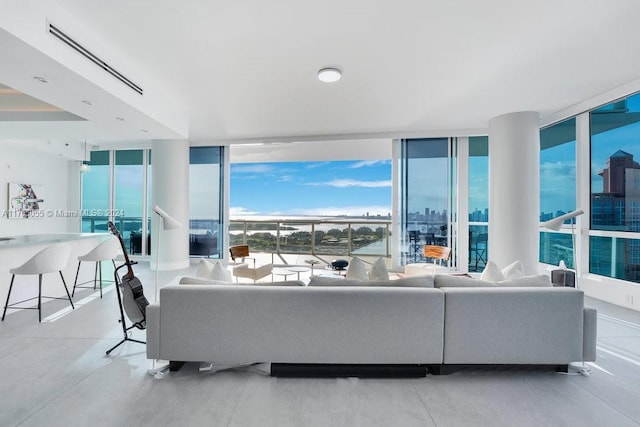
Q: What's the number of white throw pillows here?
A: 6